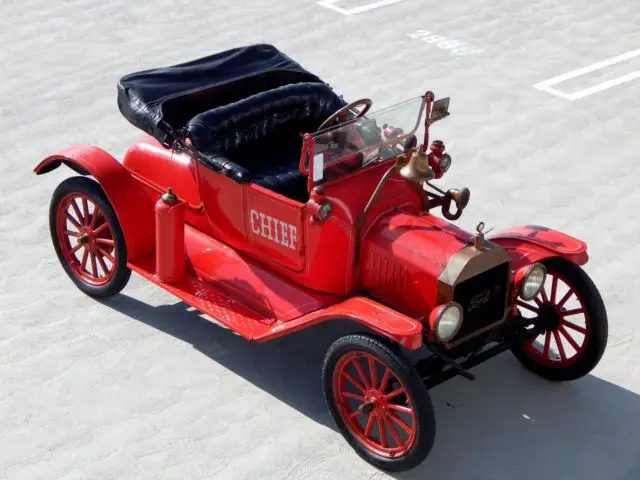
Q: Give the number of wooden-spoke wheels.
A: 3